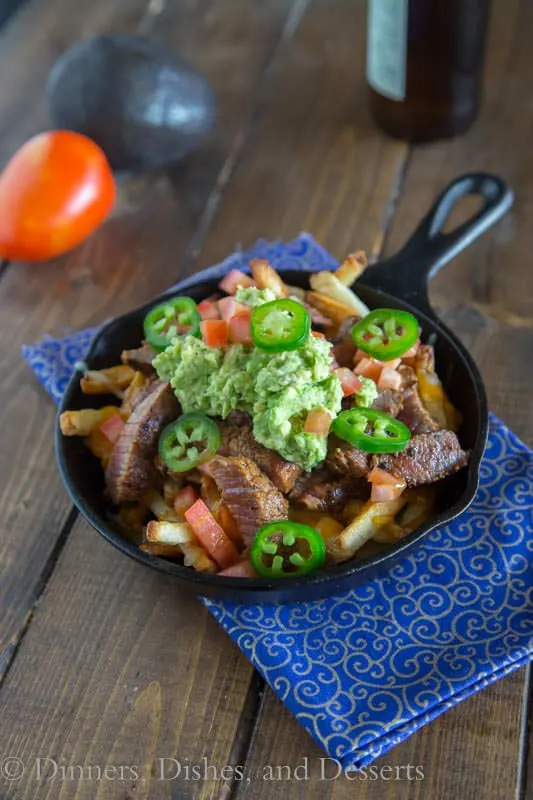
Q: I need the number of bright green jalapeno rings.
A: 6